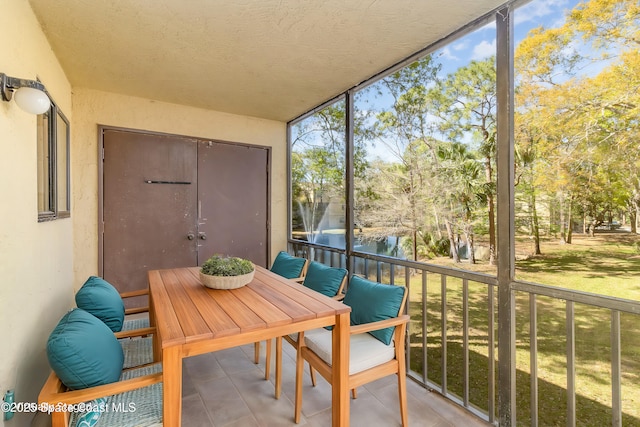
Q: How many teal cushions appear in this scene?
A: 5